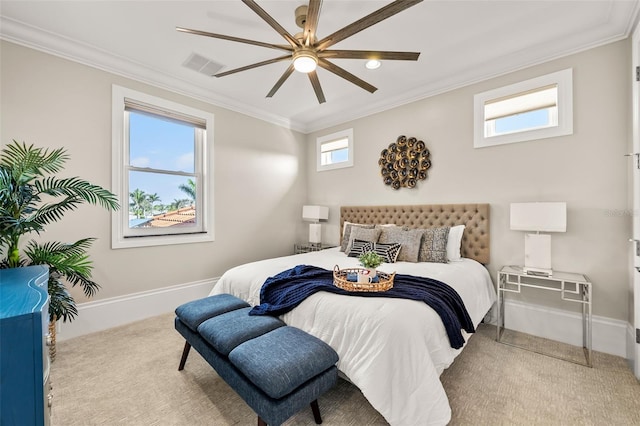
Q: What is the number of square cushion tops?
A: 3